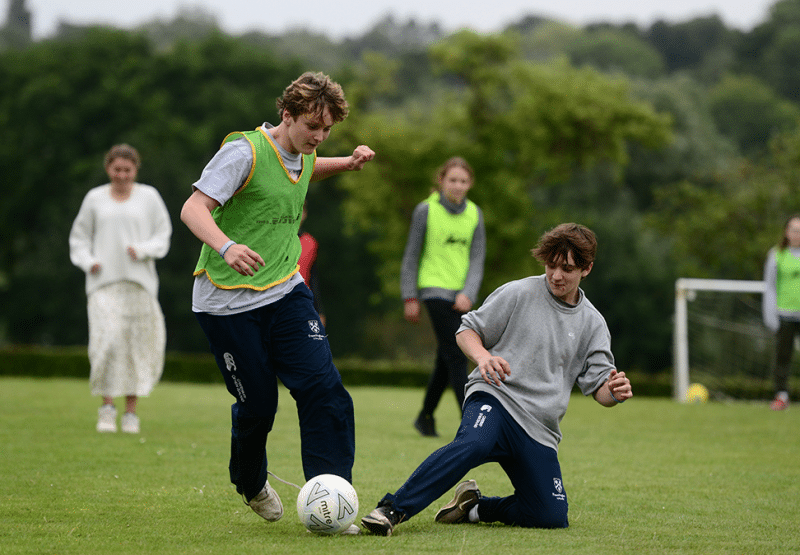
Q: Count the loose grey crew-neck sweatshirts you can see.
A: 1